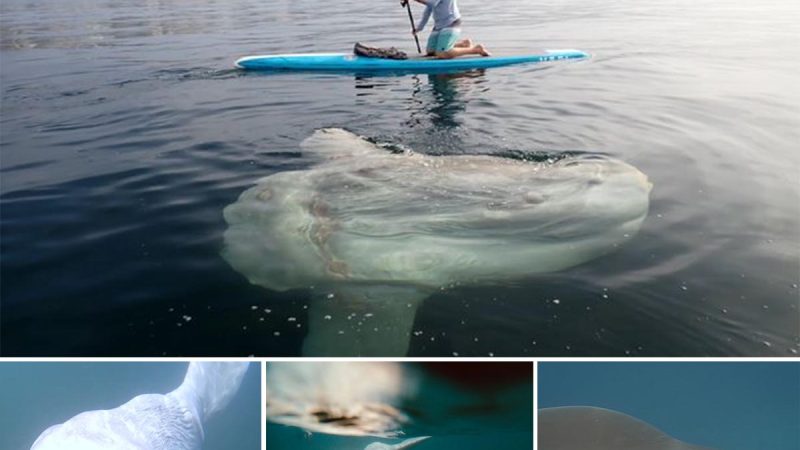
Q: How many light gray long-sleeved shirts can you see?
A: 1